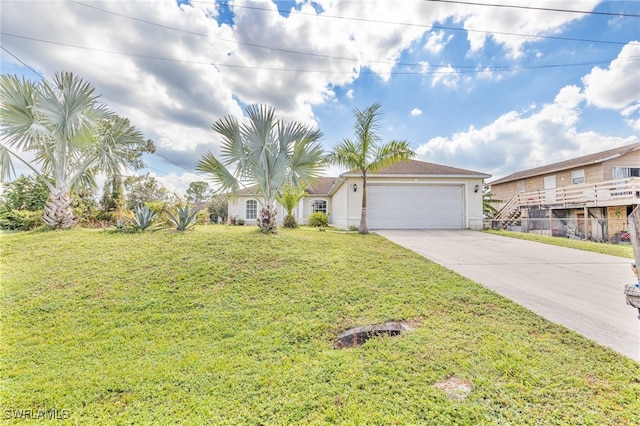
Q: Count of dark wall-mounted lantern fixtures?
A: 2